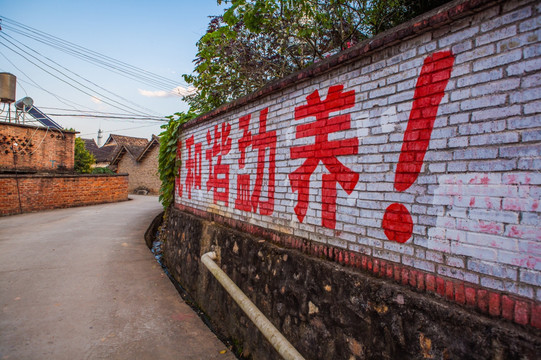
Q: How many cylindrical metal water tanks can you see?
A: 2